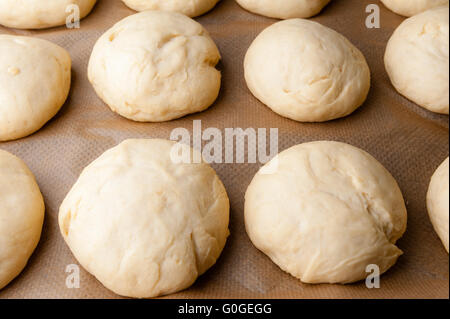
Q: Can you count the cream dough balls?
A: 12